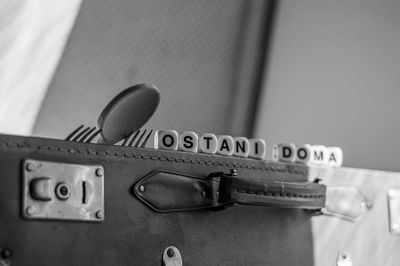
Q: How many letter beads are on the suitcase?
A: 10